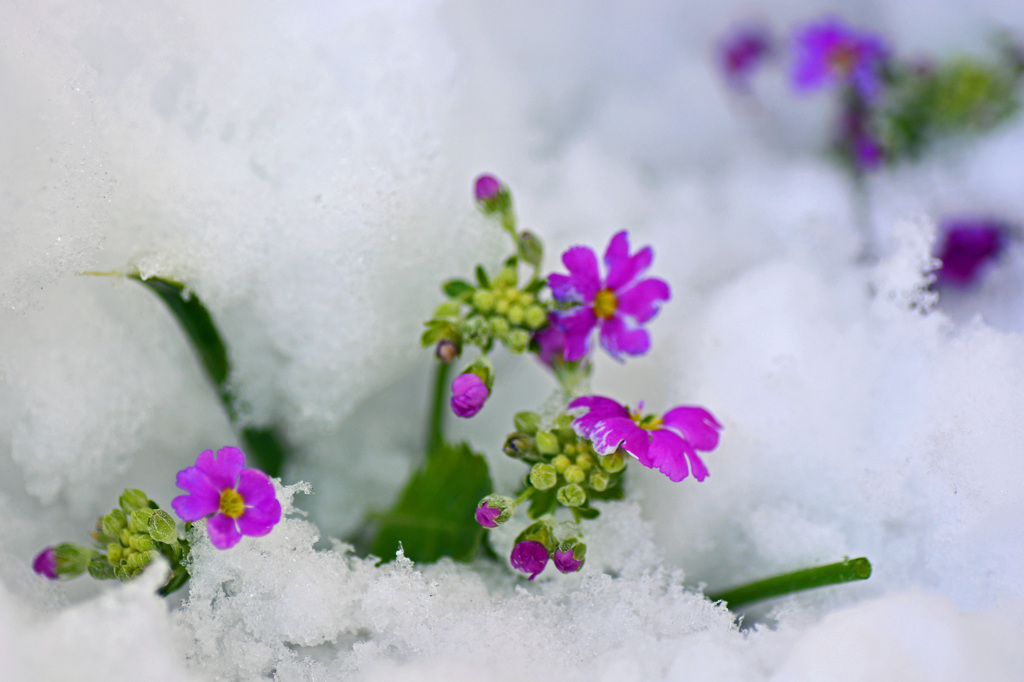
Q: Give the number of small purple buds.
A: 6